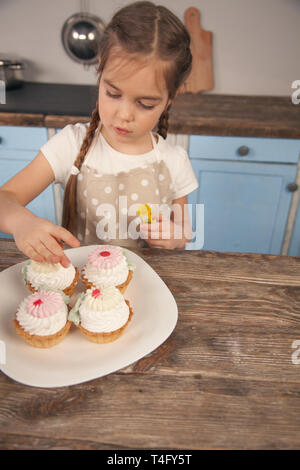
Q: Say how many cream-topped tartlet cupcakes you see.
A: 4